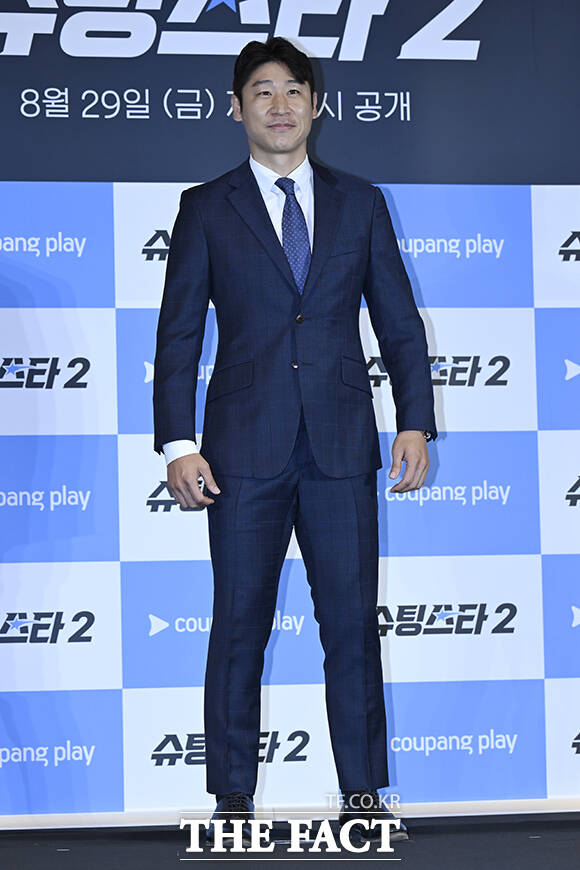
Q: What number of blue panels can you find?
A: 10